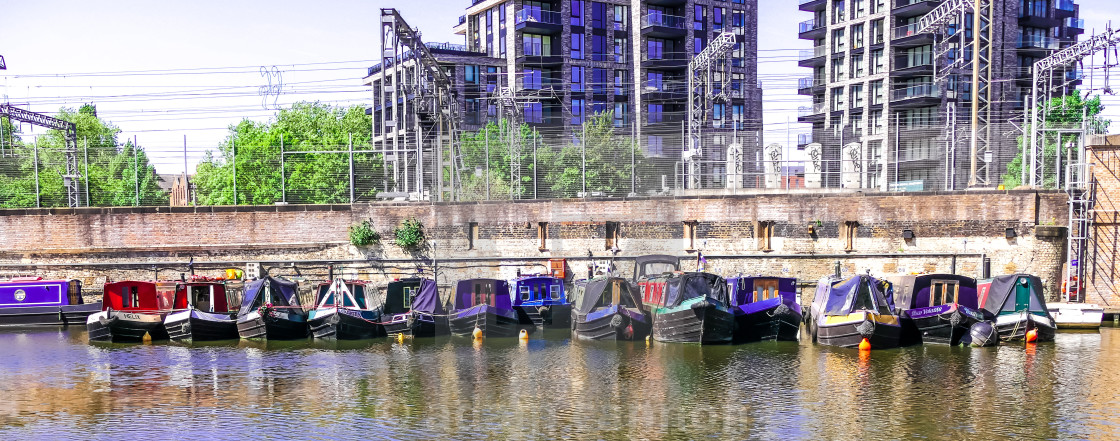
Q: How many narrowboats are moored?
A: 14